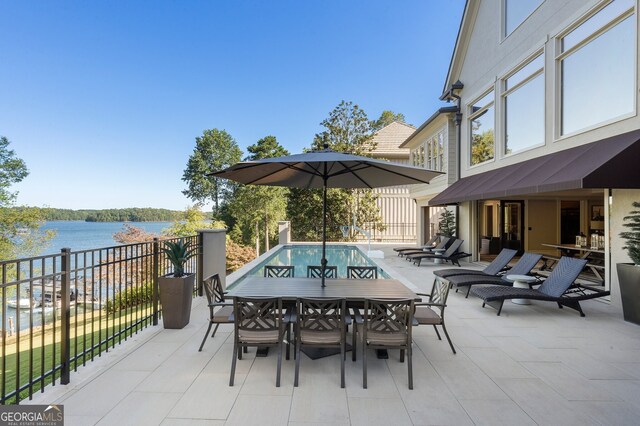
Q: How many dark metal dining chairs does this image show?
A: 8